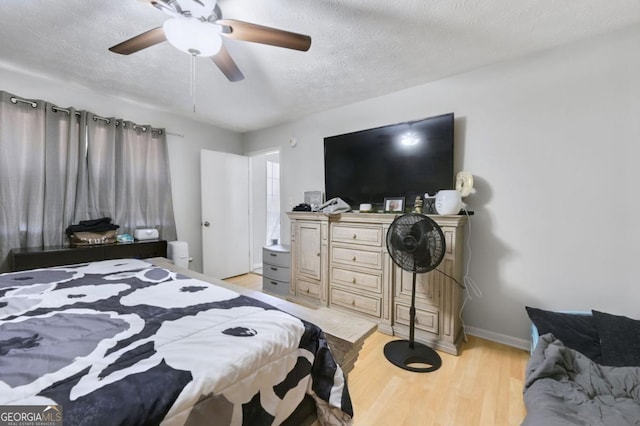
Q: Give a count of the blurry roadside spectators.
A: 0